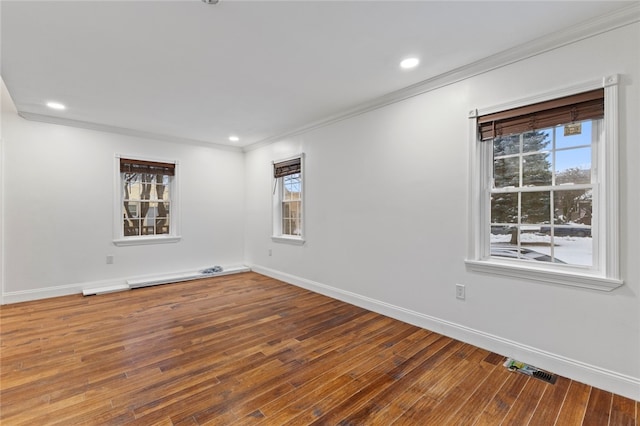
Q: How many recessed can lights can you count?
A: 3